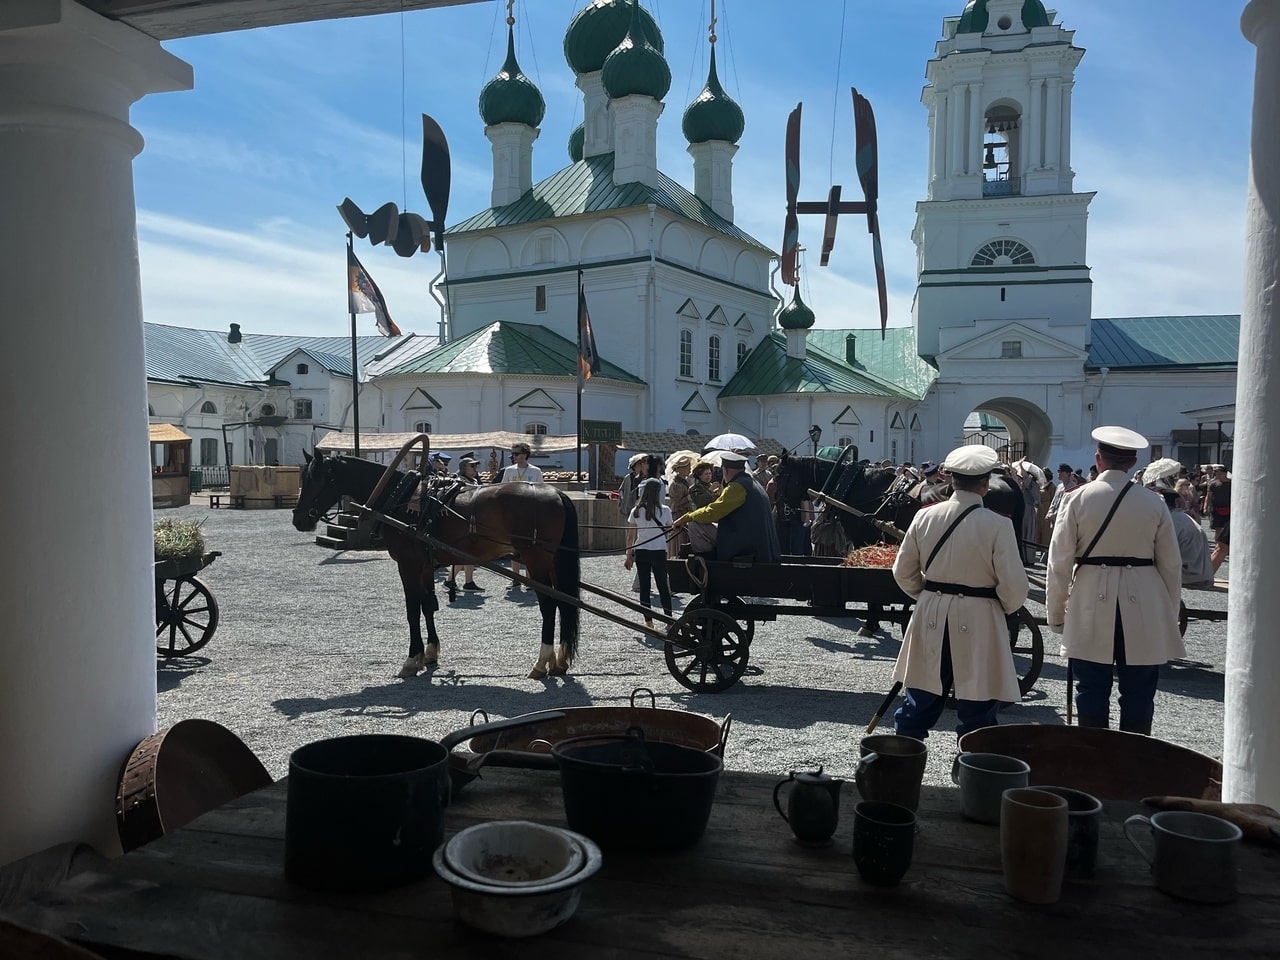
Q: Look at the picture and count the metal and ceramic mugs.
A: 6